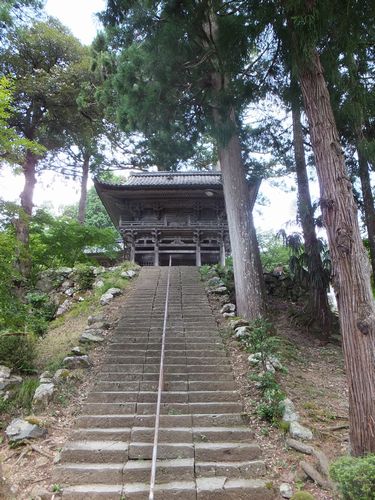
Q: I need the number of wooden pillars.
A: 4